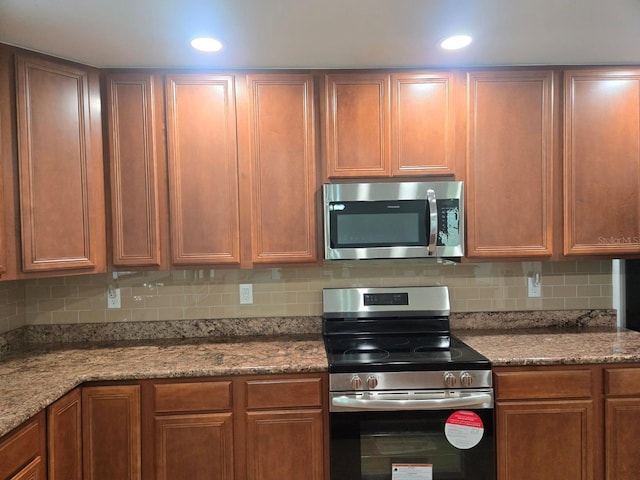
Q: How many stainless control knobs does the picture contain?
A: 4